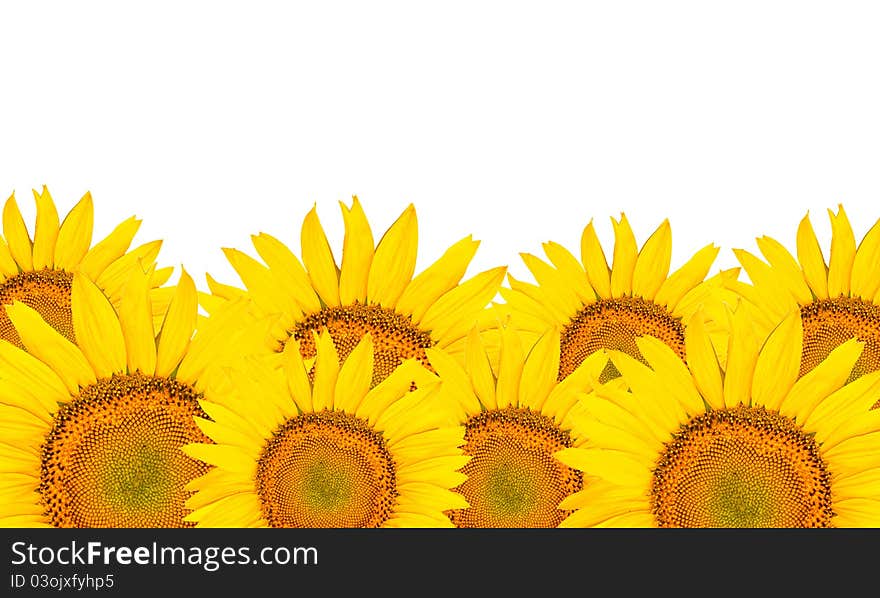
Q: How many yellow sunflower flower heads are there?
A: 8